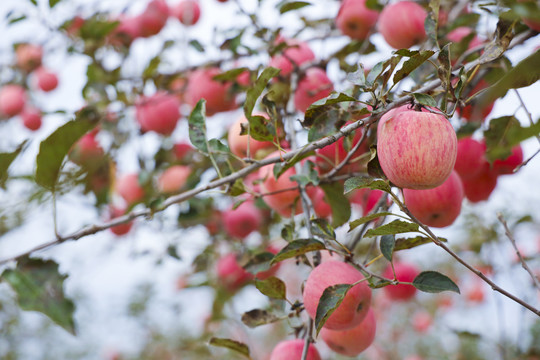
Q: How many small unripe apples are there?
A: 0